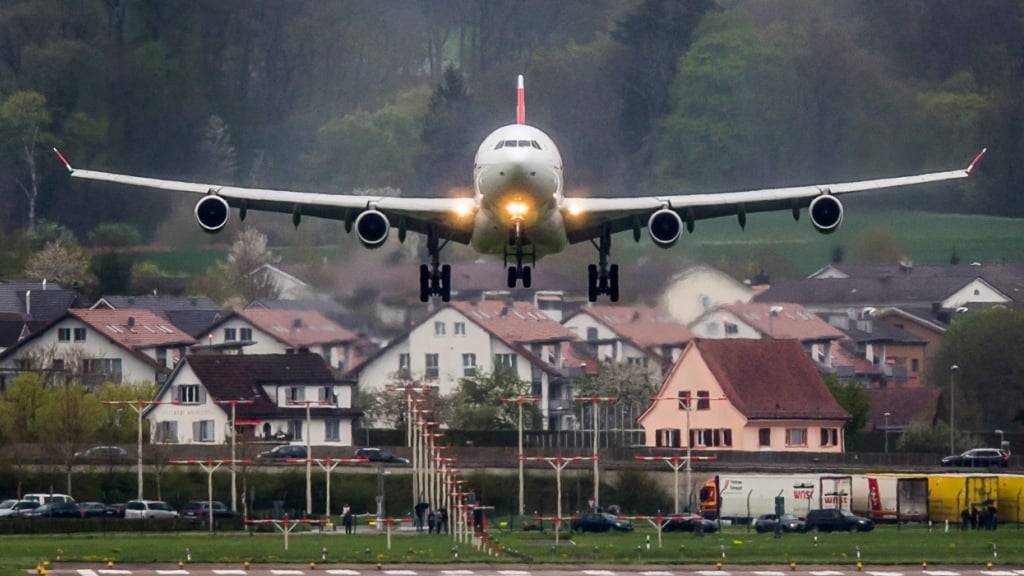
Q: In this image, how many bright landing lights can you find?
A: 3